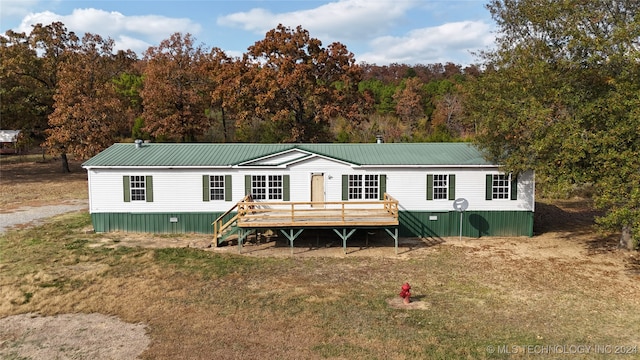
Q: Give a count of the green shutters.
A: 12